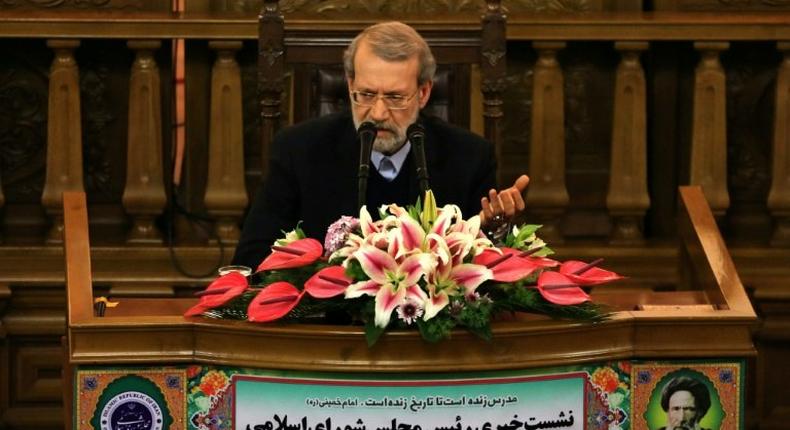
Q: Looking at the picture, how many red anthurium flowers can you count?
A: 8